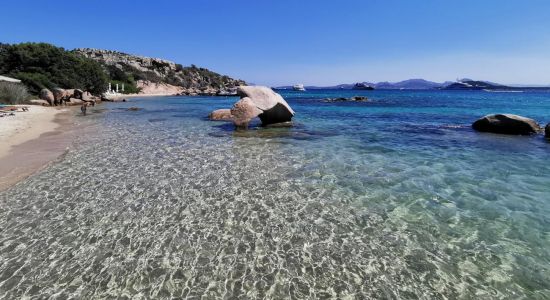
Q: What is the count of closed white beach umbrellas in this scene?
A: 3